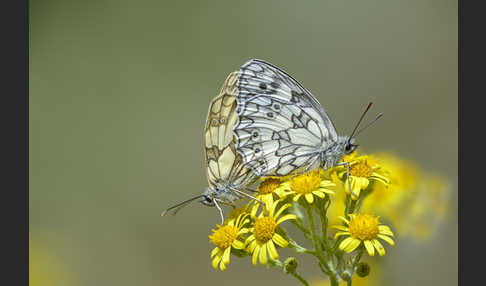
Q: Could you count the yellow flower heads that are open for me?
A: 6